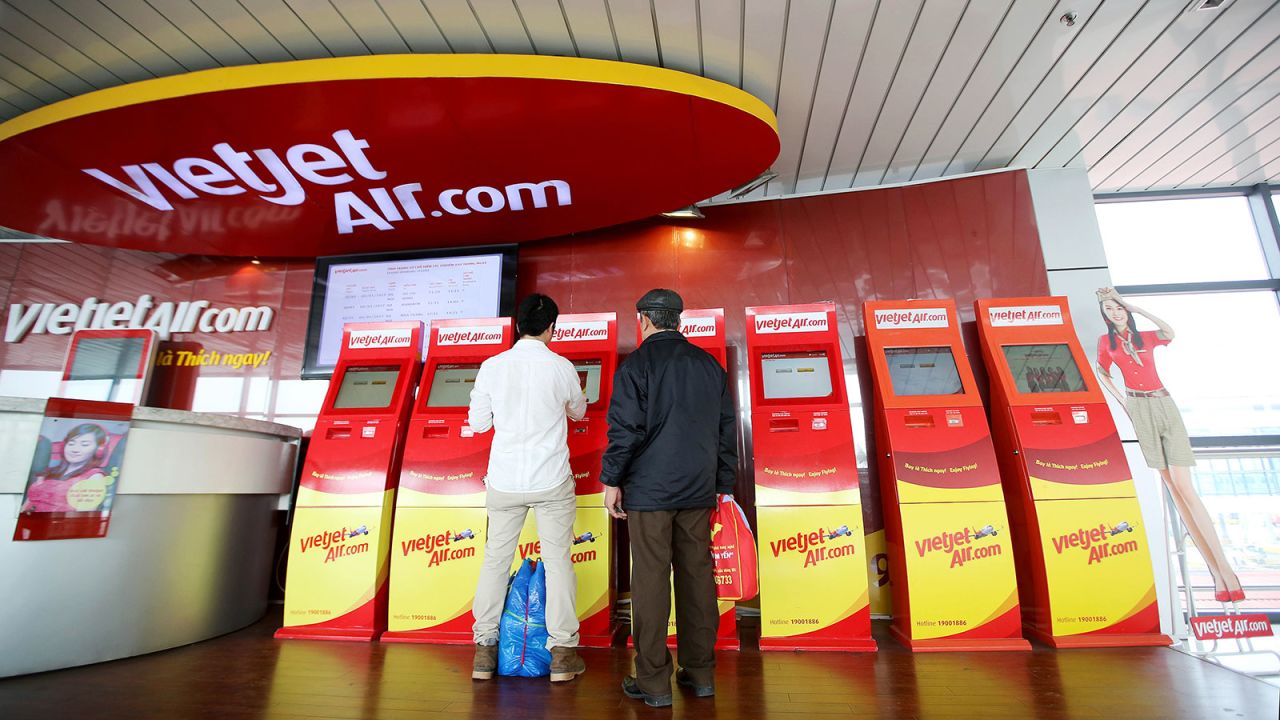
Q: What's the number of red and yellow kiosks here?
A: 7